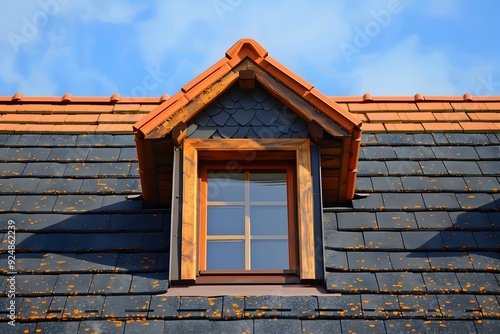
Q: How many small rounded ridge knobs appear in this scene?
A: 7